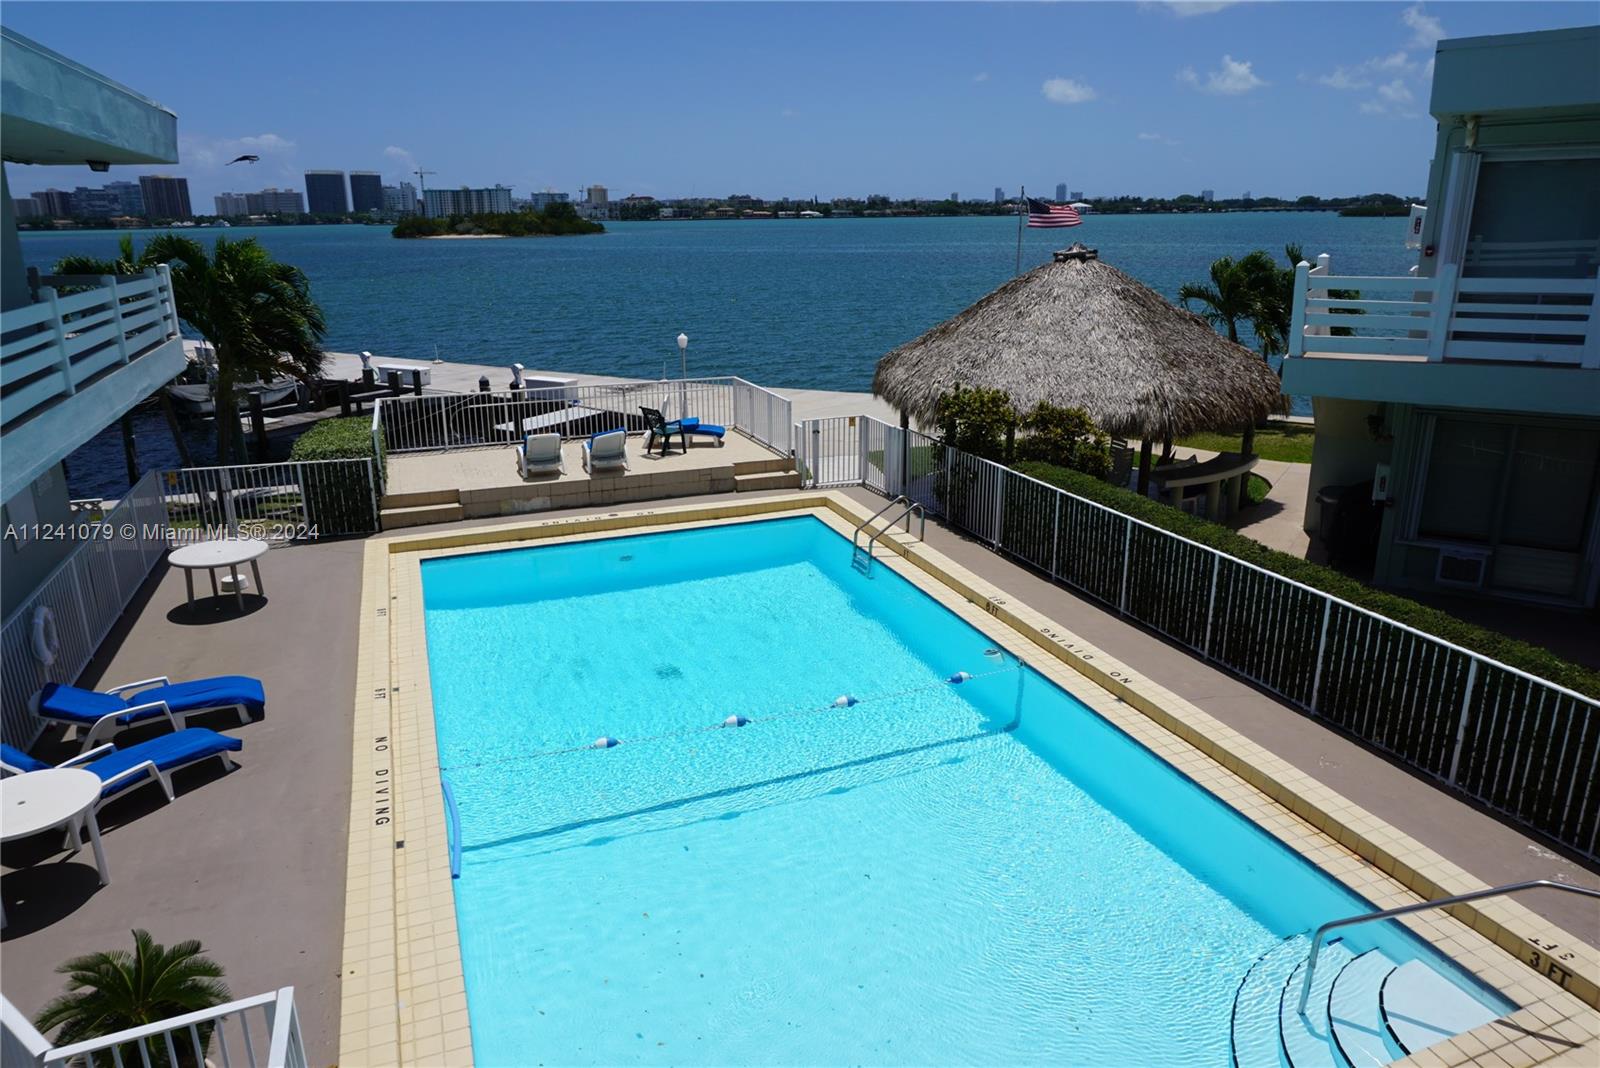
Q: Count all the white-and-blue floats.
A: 4